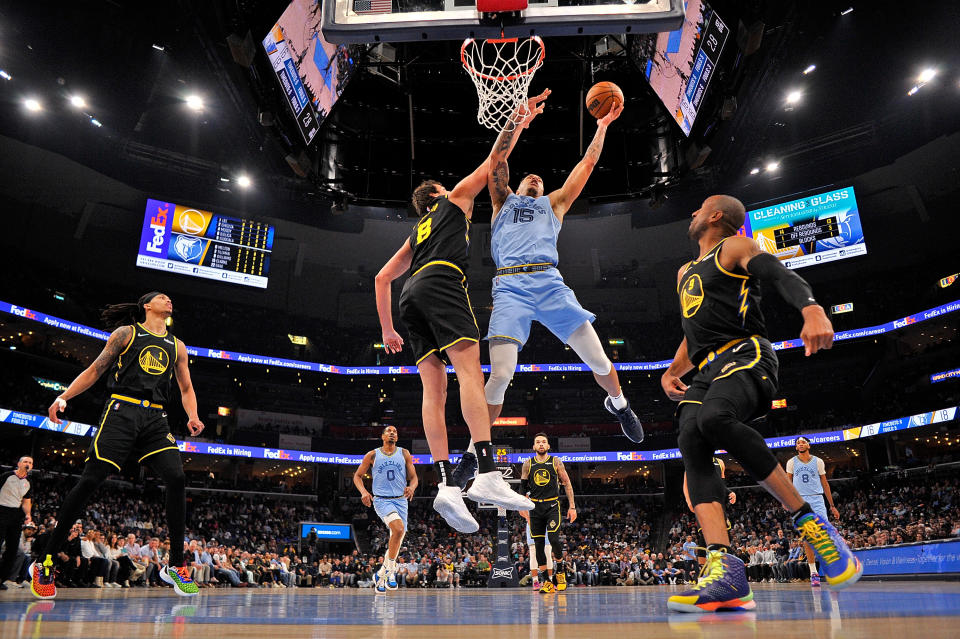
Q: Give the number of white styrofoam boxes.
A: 0